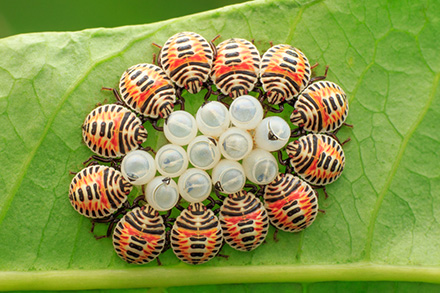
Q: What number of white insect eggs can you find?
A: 12